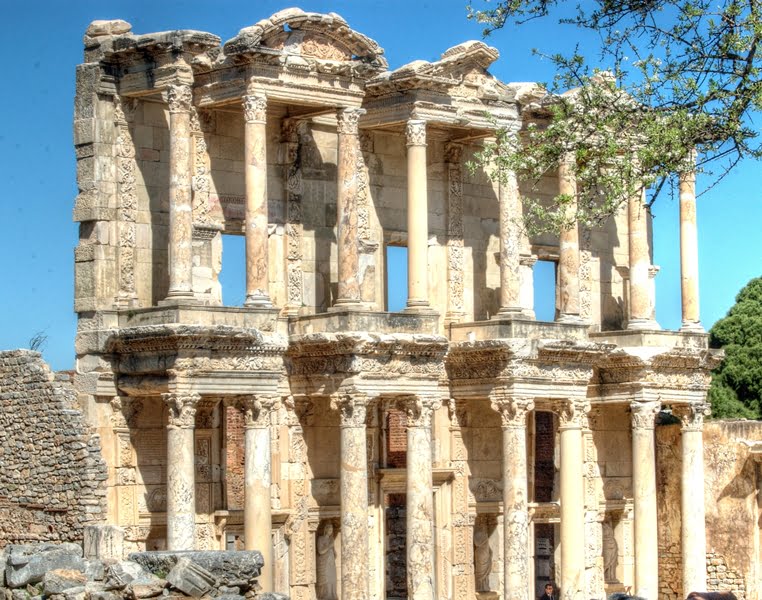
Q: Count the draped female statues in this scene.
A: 3